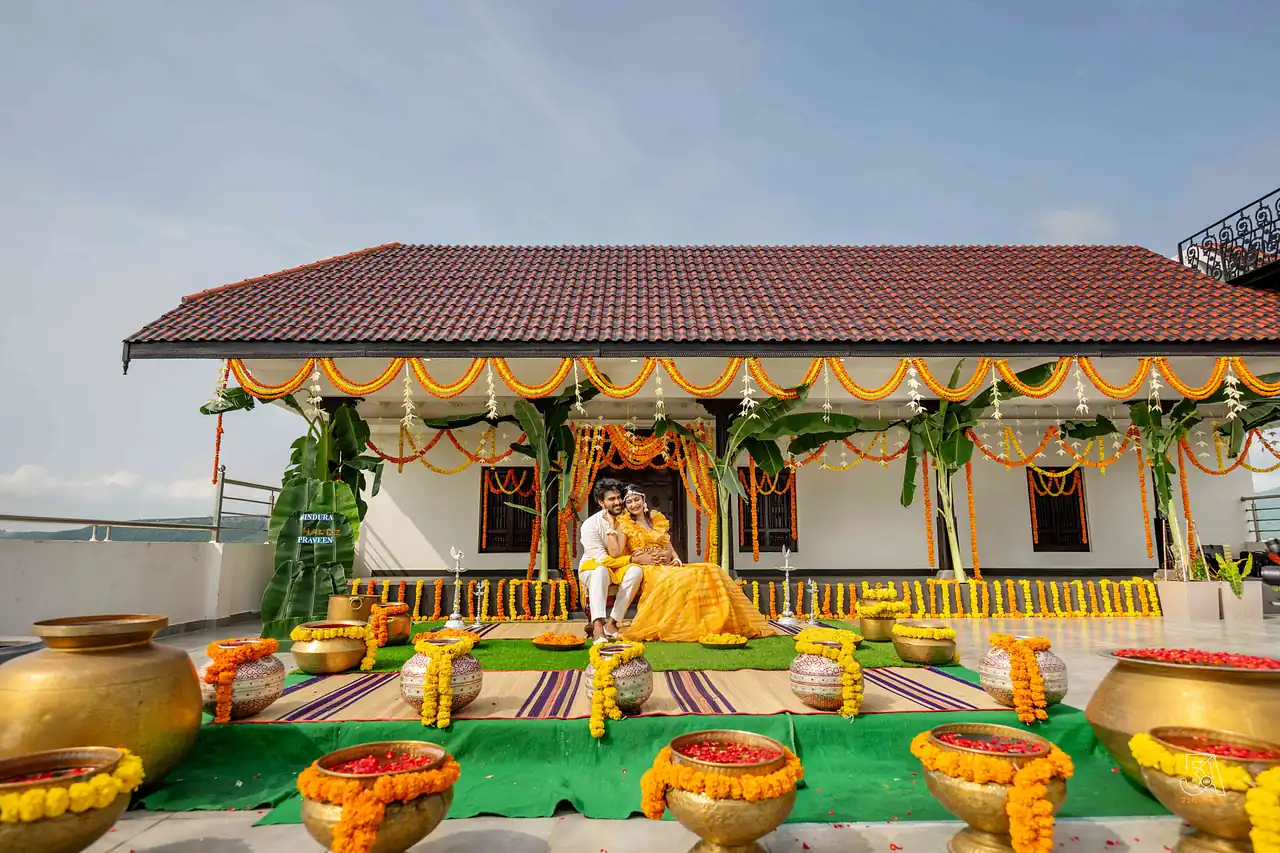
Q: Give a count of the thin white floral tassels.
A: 13